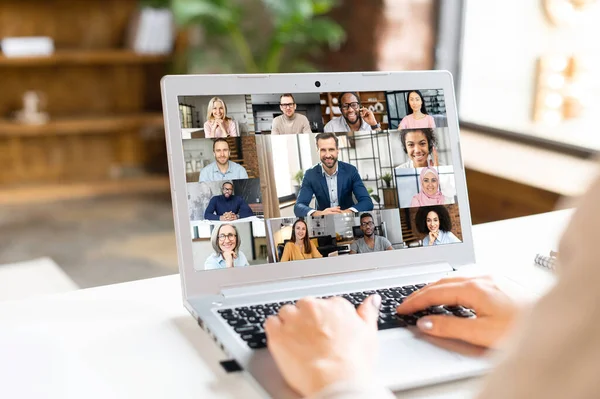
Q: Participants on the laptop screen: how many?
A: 13